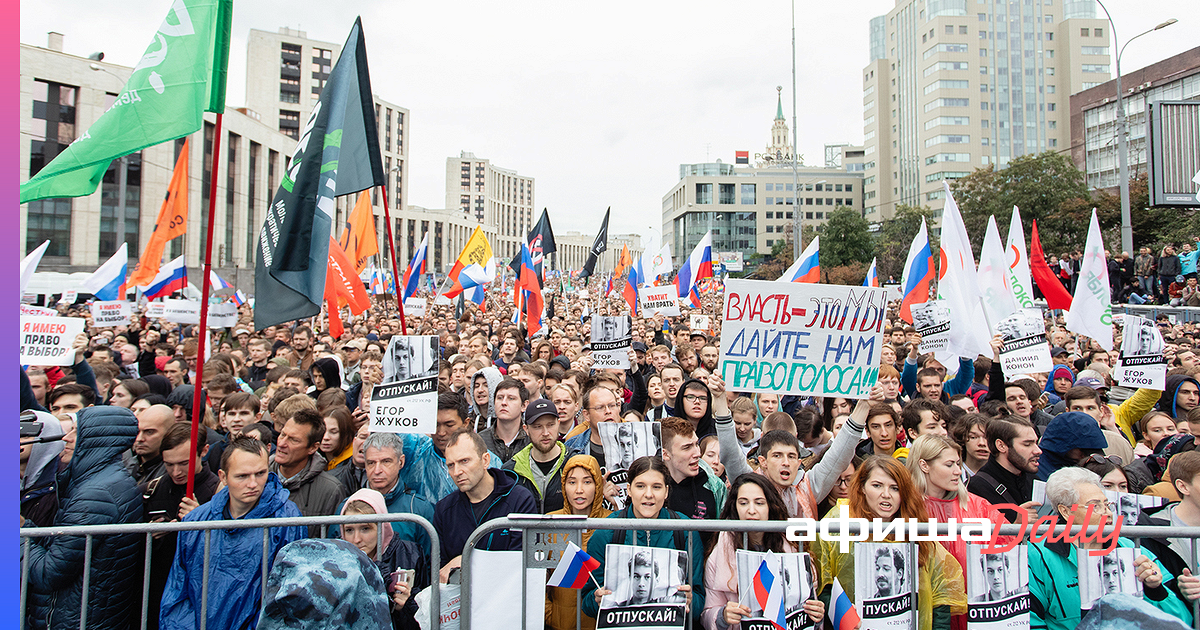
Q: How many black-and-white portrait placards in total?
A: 12